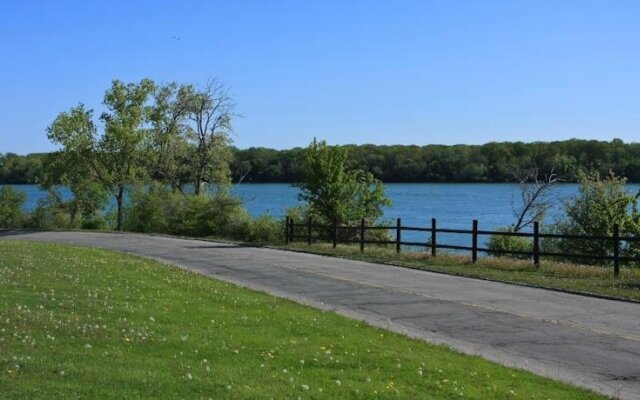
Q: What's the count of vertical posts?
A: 10